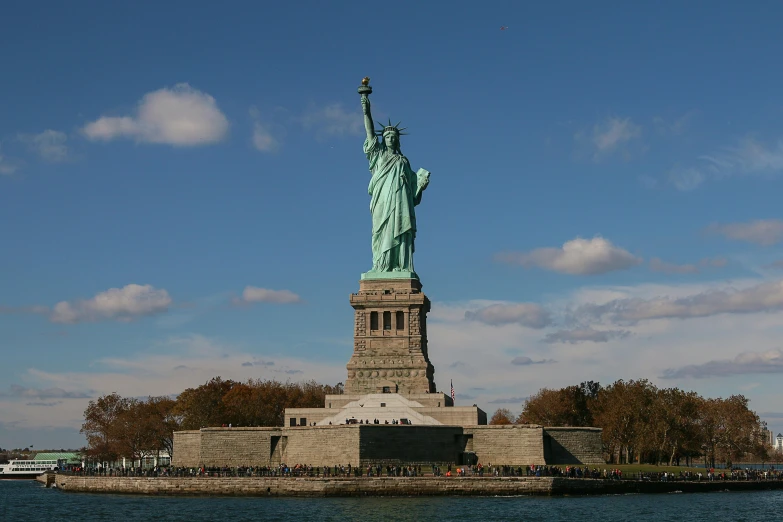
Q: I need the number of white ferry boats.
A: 1